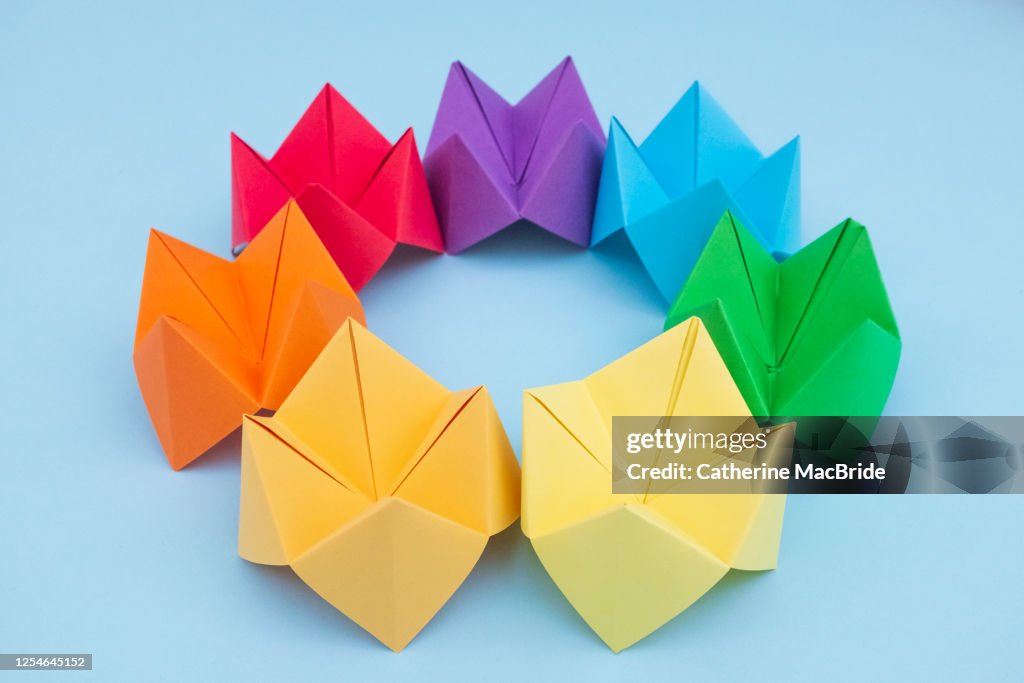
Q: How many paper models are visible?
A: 7